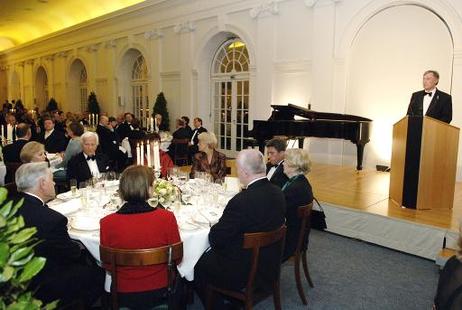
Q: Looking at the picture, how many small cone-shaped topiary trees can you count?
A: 4